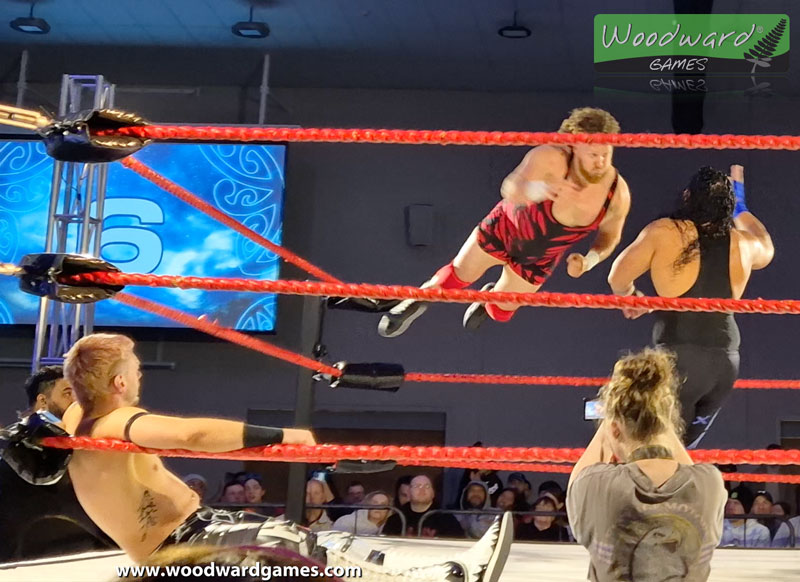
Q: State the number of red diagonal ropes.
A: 2